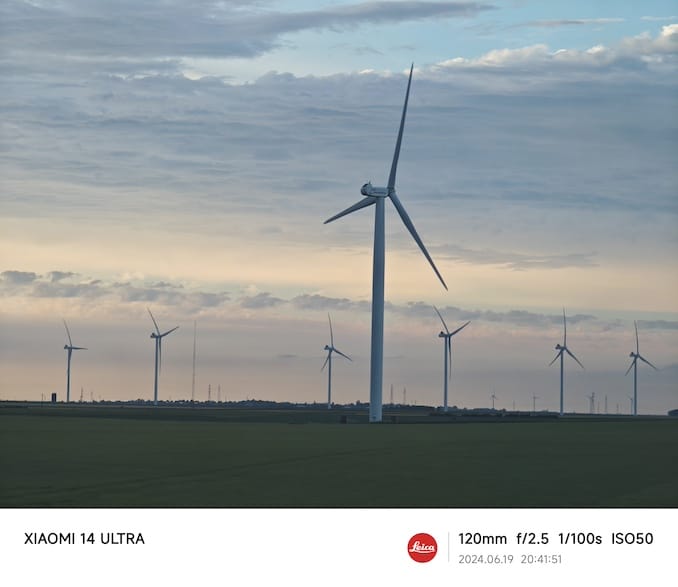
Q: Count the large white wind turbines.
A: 7